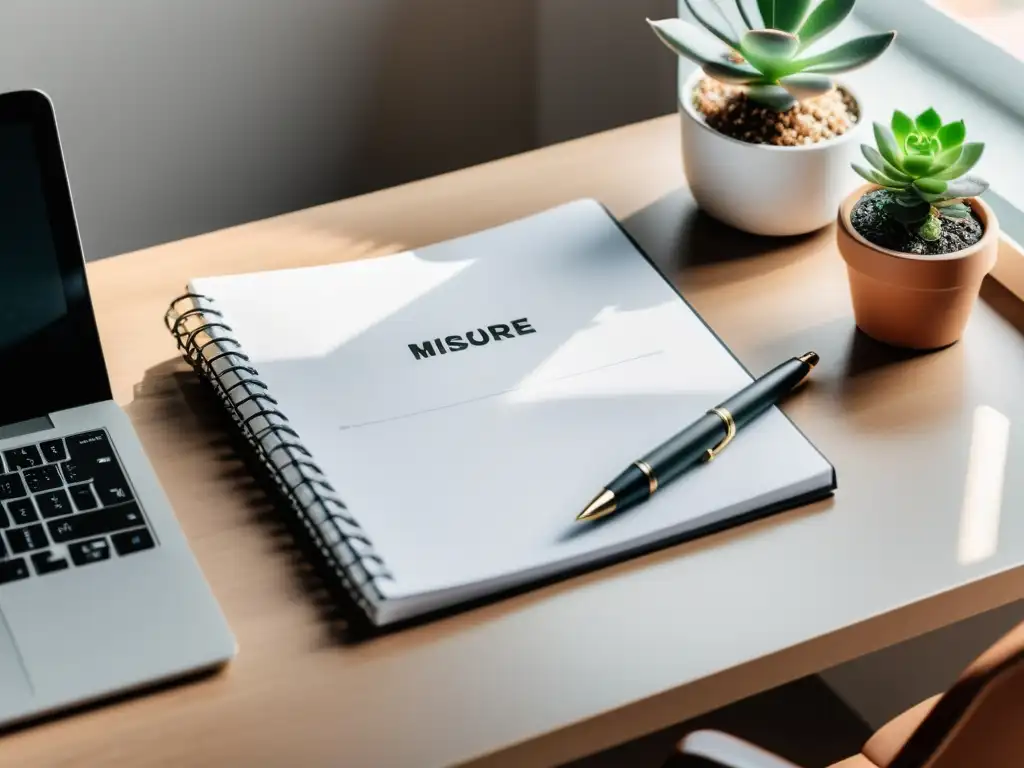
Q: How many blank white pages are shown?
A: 0